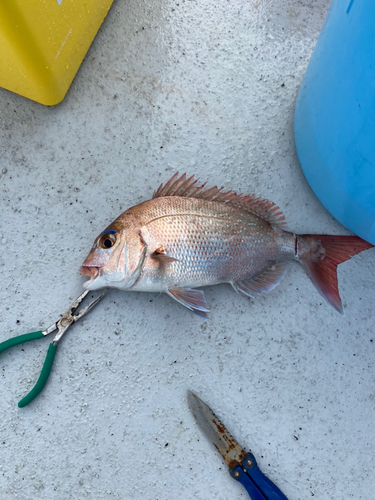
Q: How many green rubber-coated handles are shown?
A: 2